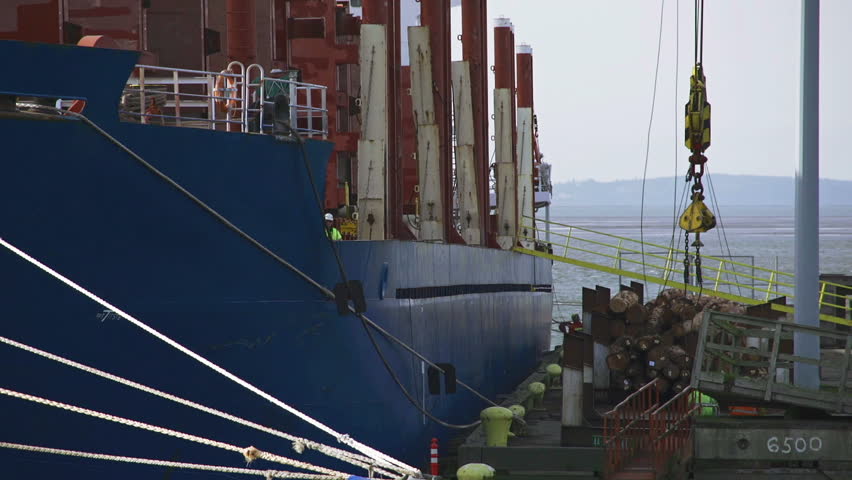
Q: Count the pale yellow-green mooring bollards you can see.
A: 5